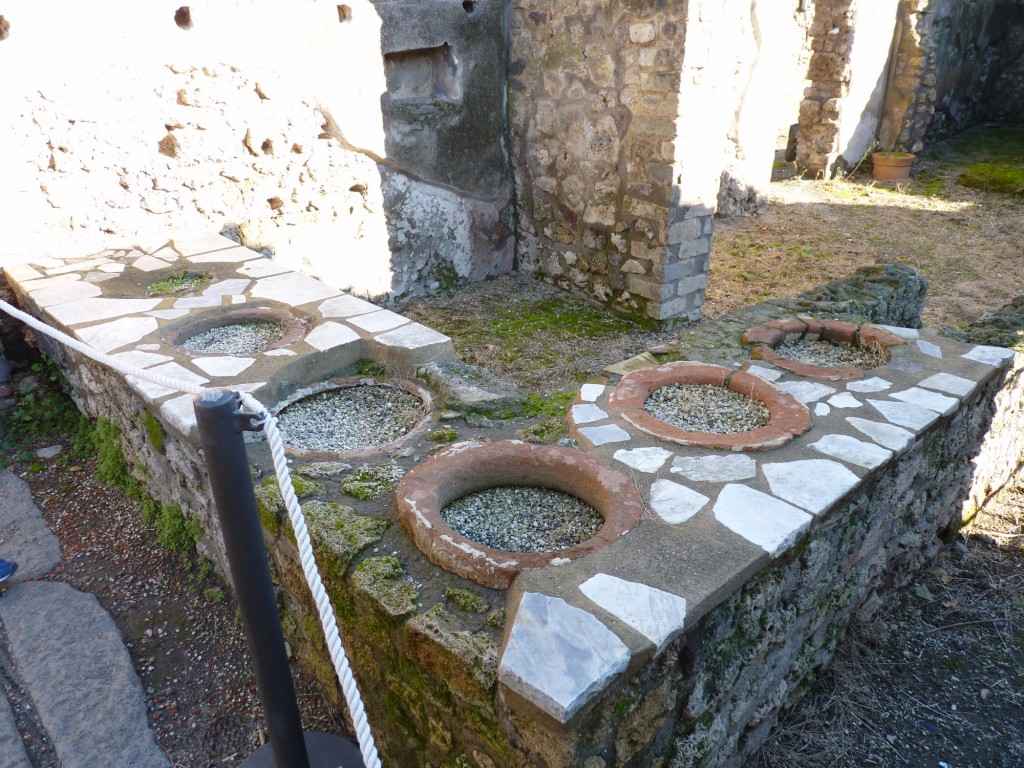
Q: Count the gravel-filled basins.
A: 5